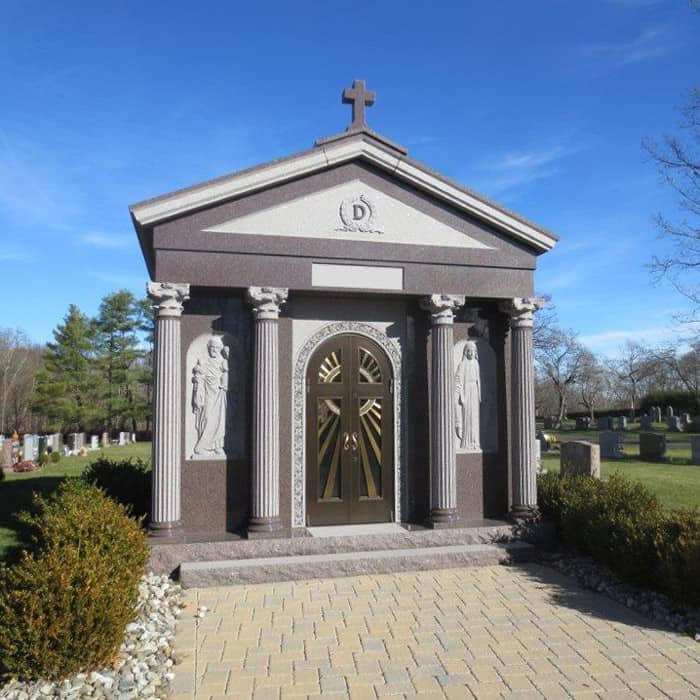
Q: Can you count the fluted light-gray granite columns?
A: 4